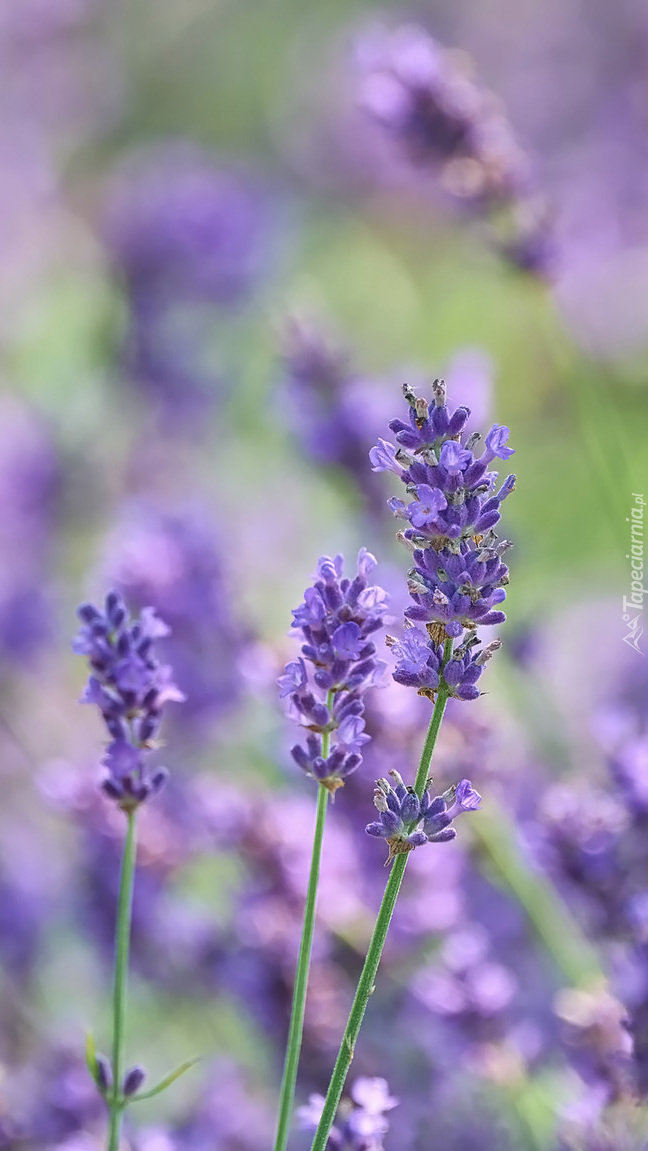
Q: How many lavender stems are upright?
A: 3